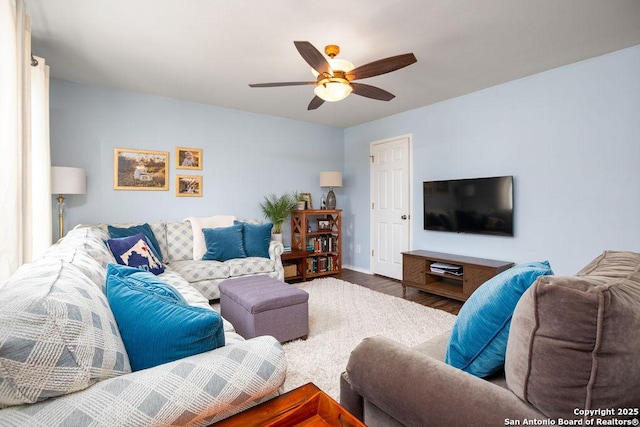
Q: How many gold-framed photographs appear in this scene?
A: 3